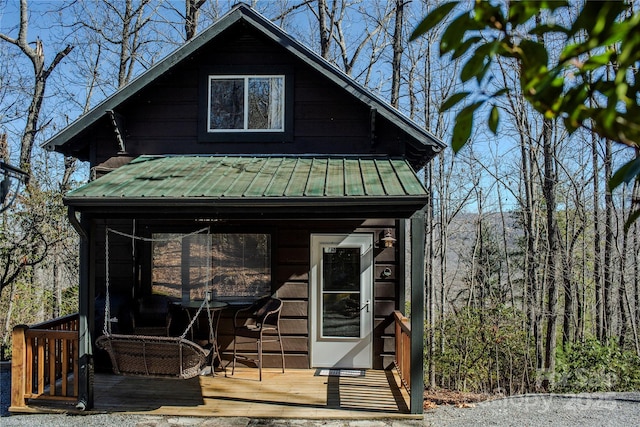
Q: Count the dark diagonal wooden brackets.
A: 2